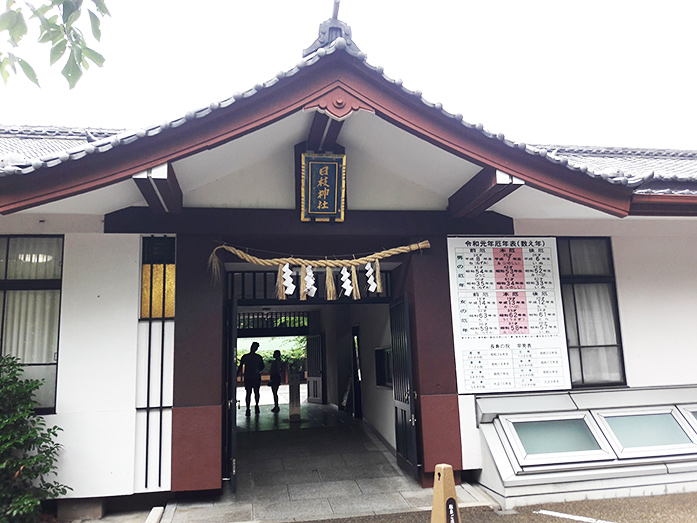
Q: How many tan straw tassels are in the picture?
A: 5